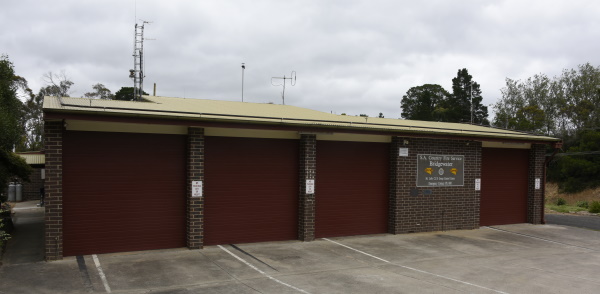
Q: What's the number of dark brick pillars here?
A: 4